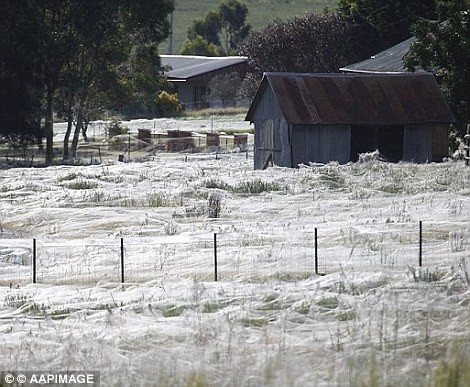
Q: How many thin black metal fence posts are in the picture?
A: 5